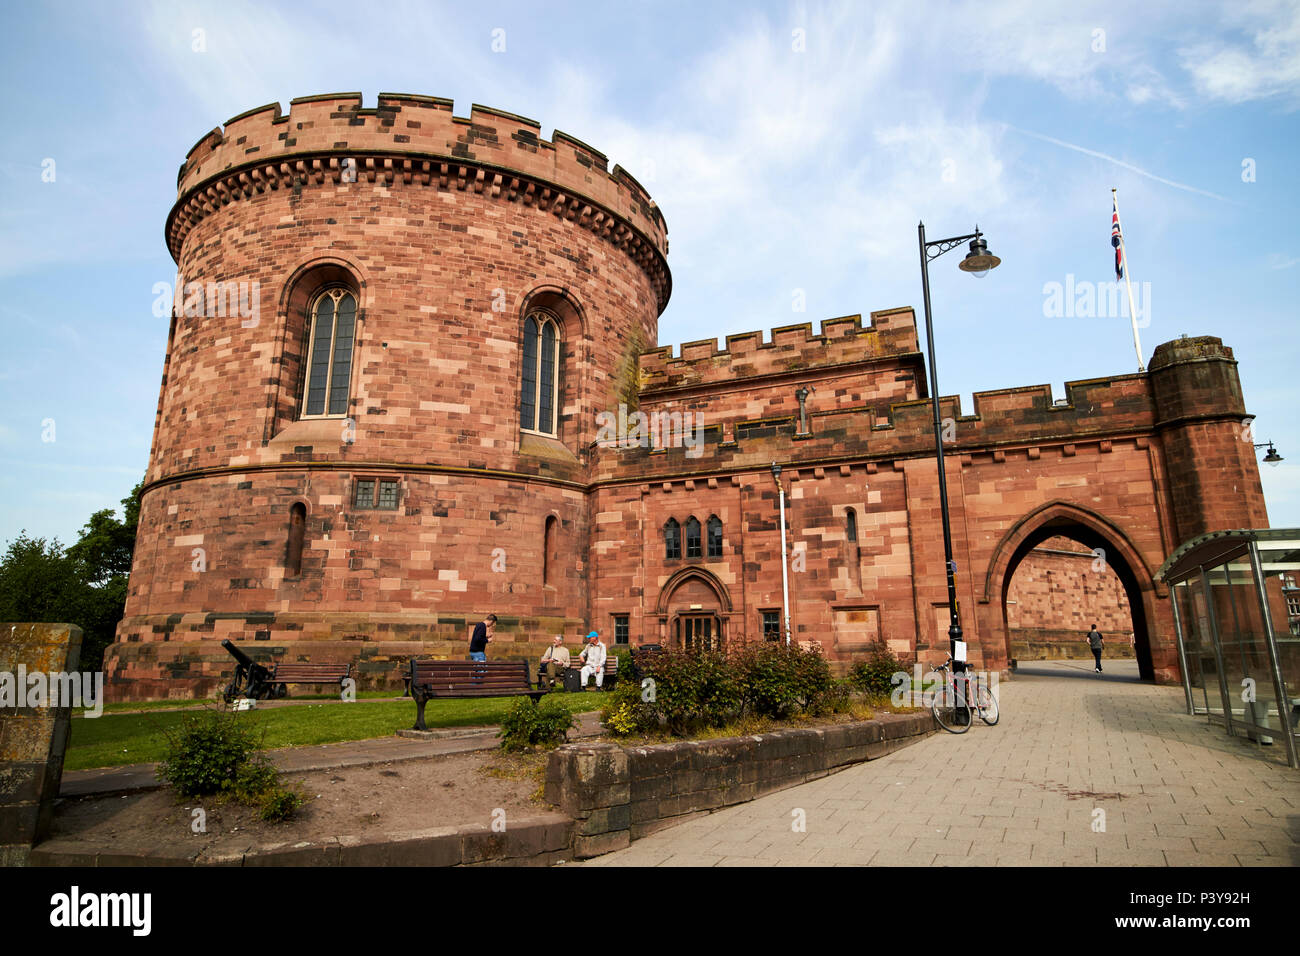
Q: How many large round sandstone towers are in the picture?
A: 1